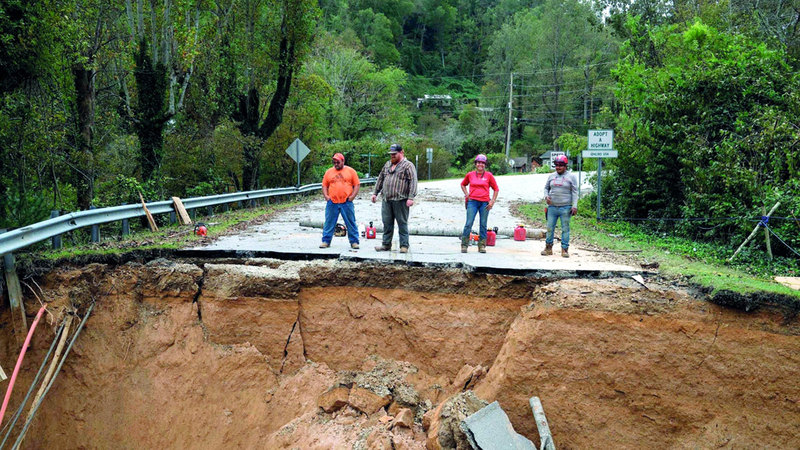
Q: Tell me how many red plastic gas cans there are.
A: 3